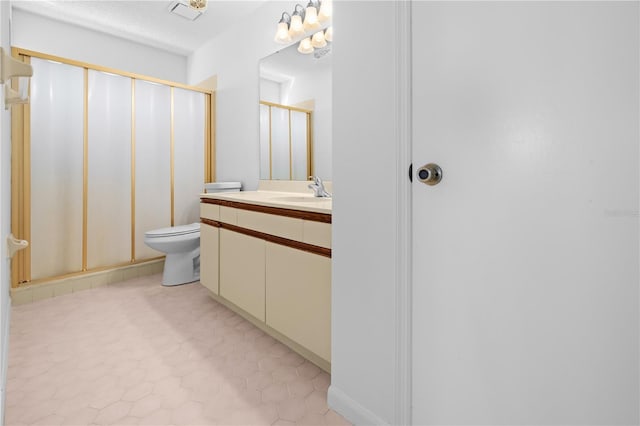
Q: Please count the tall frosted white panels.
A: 4